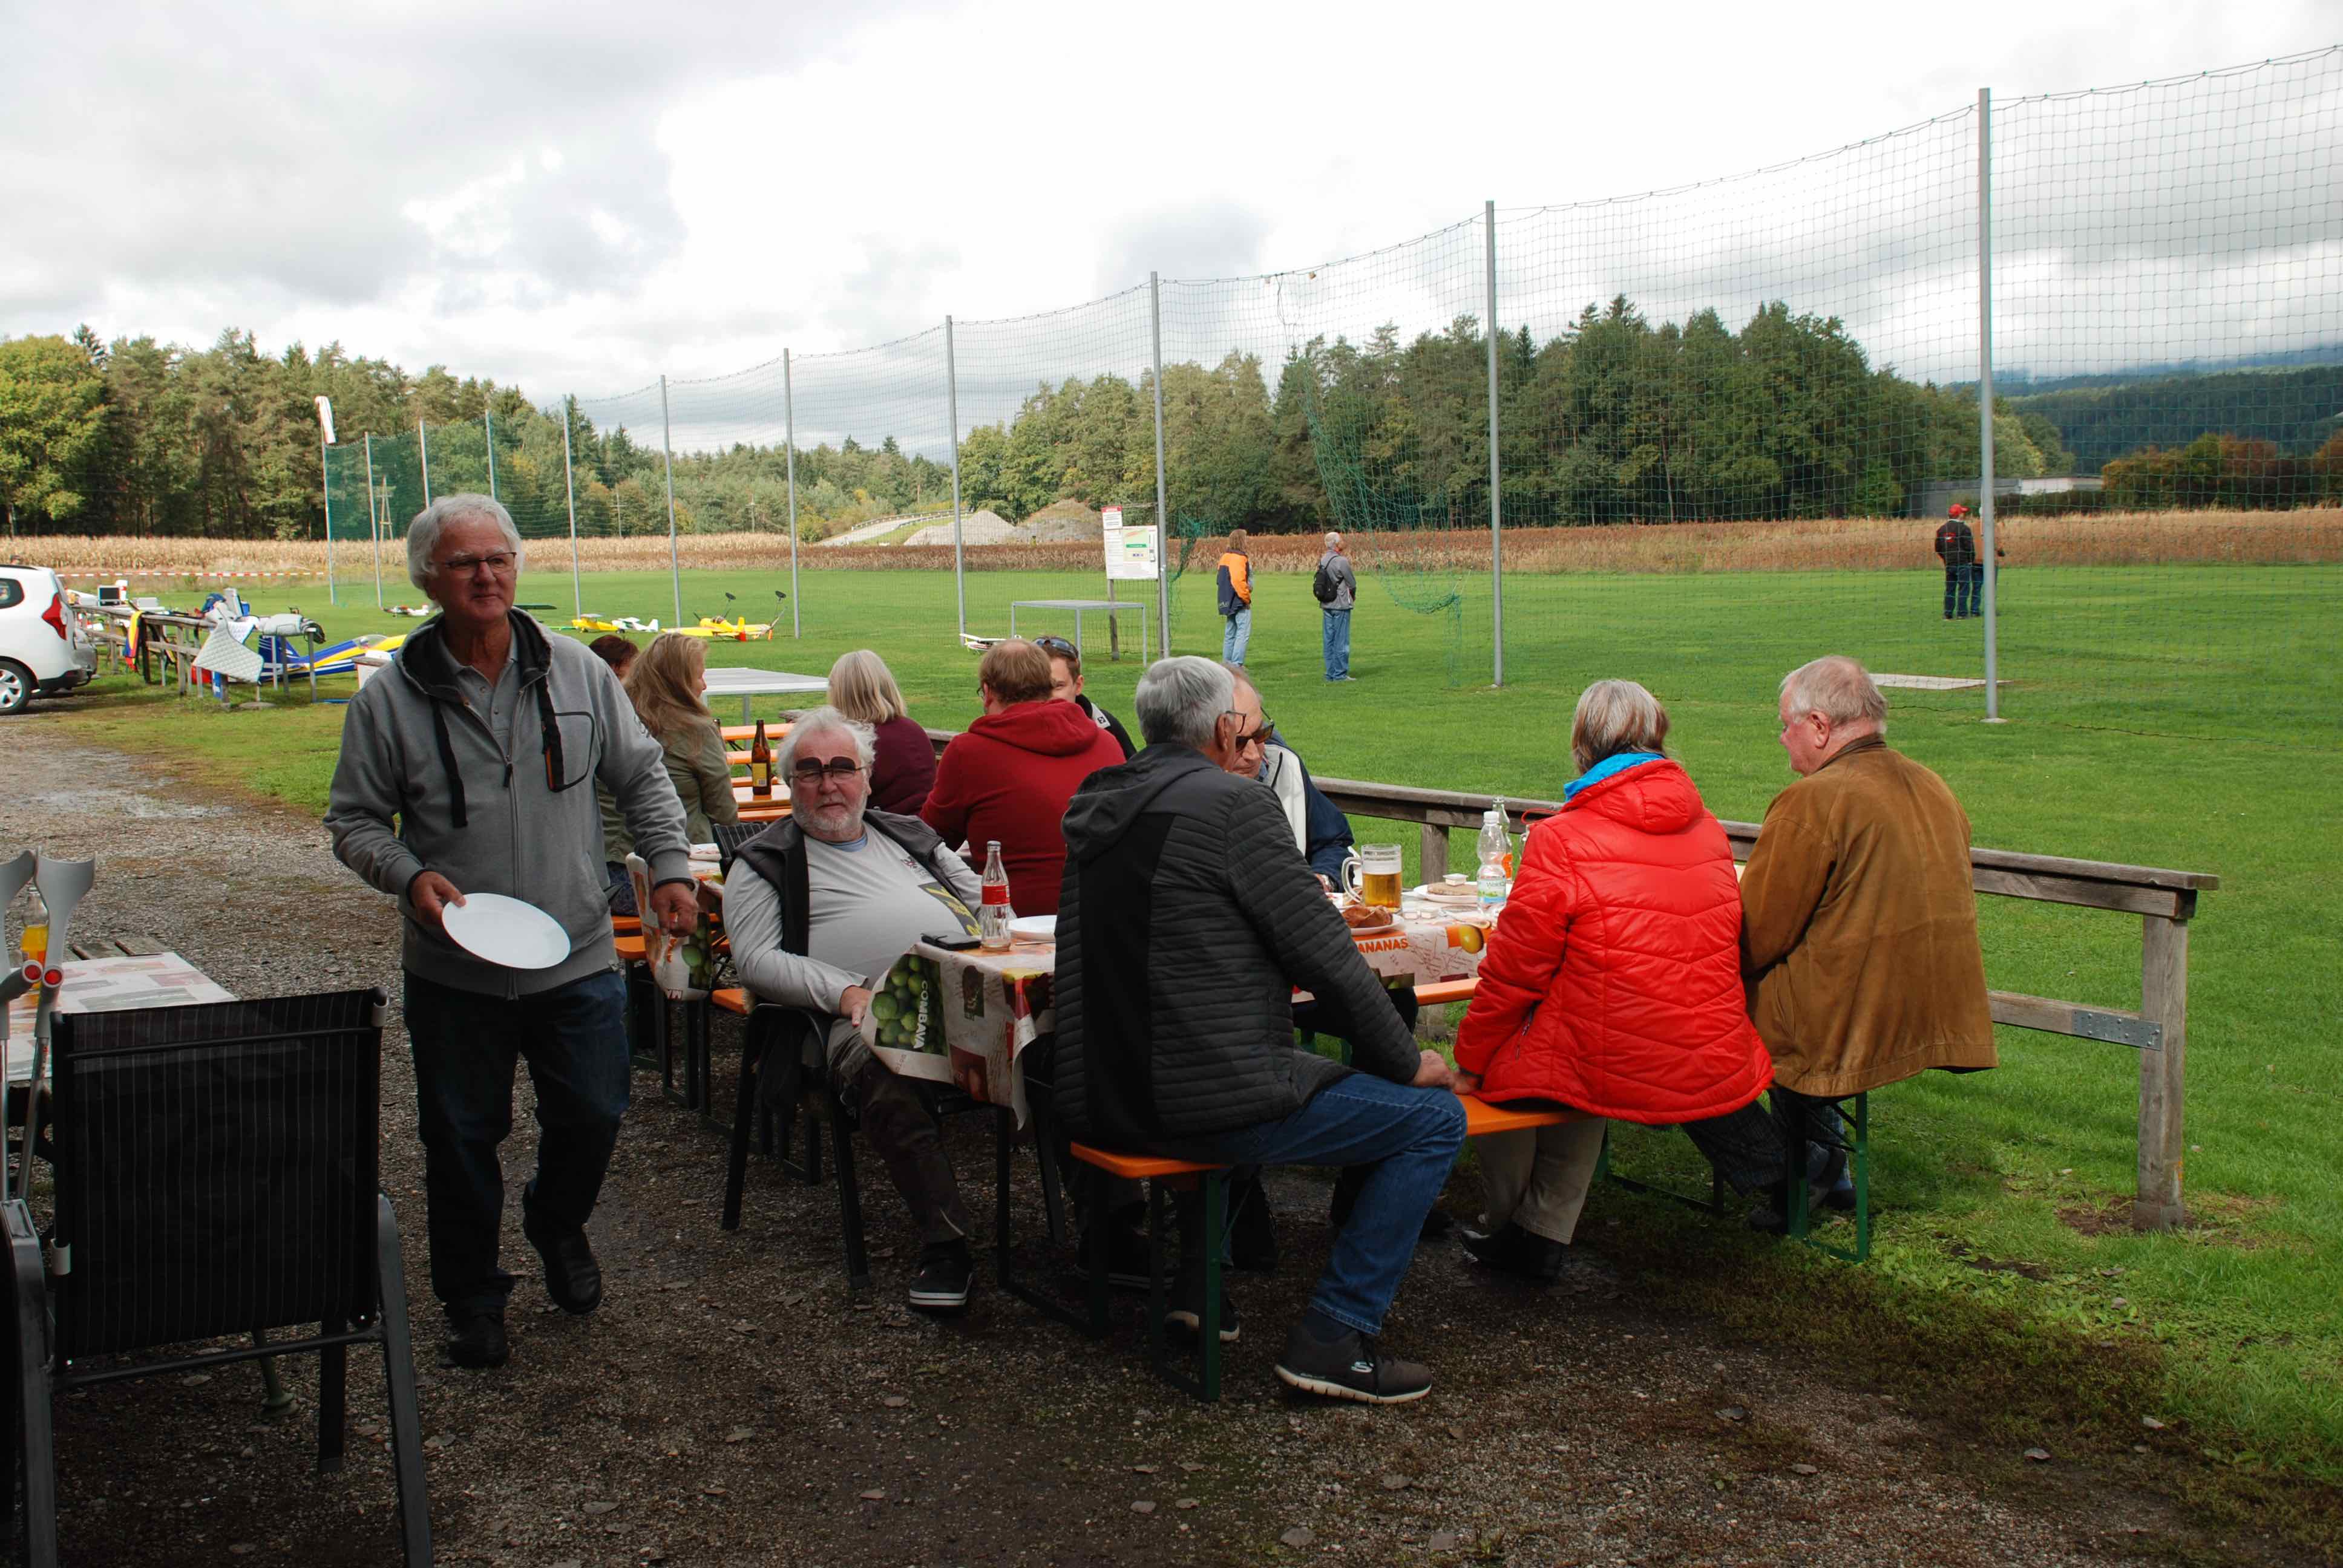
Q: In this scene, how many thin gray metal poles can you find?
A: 11